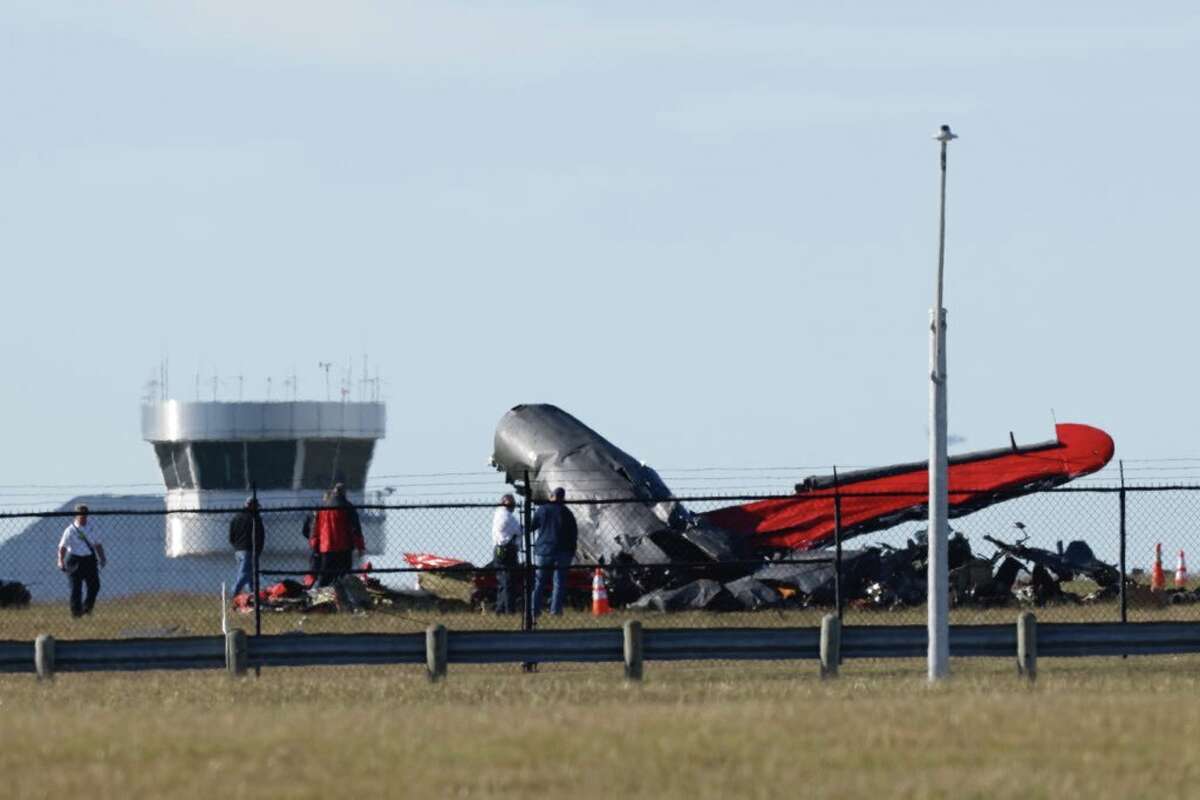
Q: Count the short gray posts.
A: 6